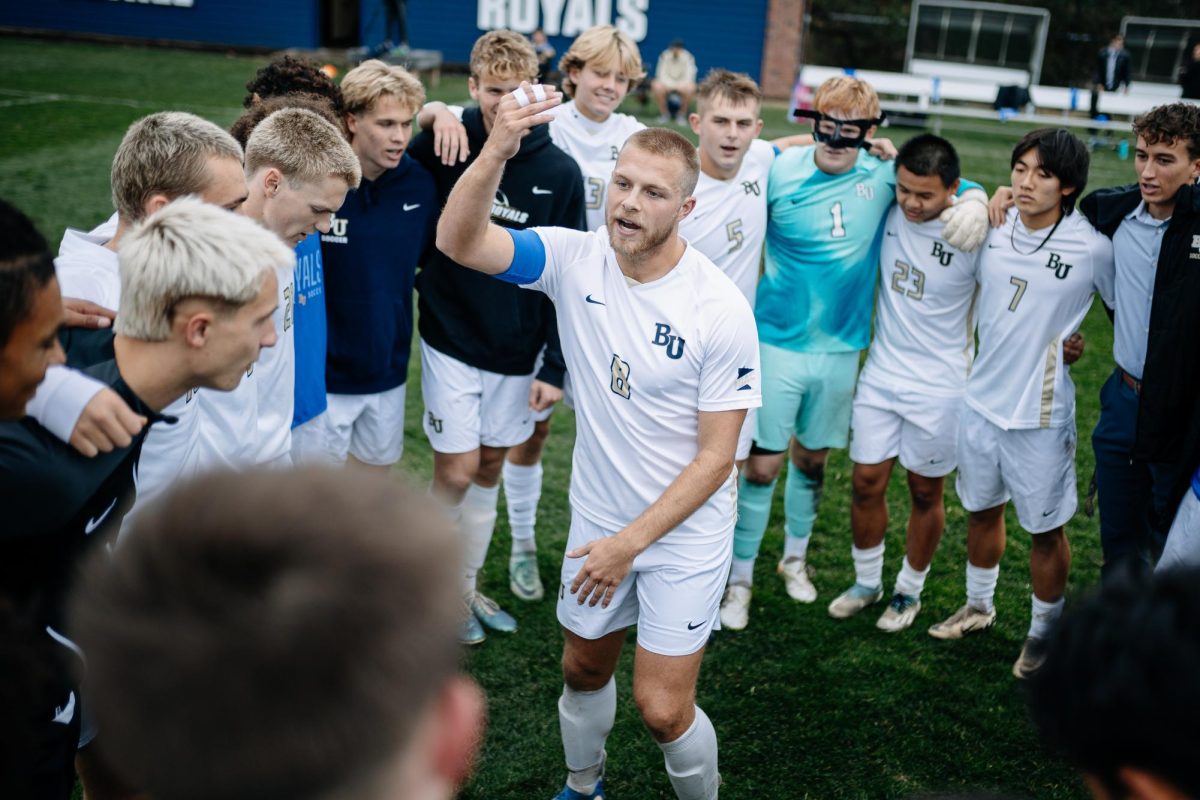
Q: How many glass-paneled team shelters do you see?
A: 2